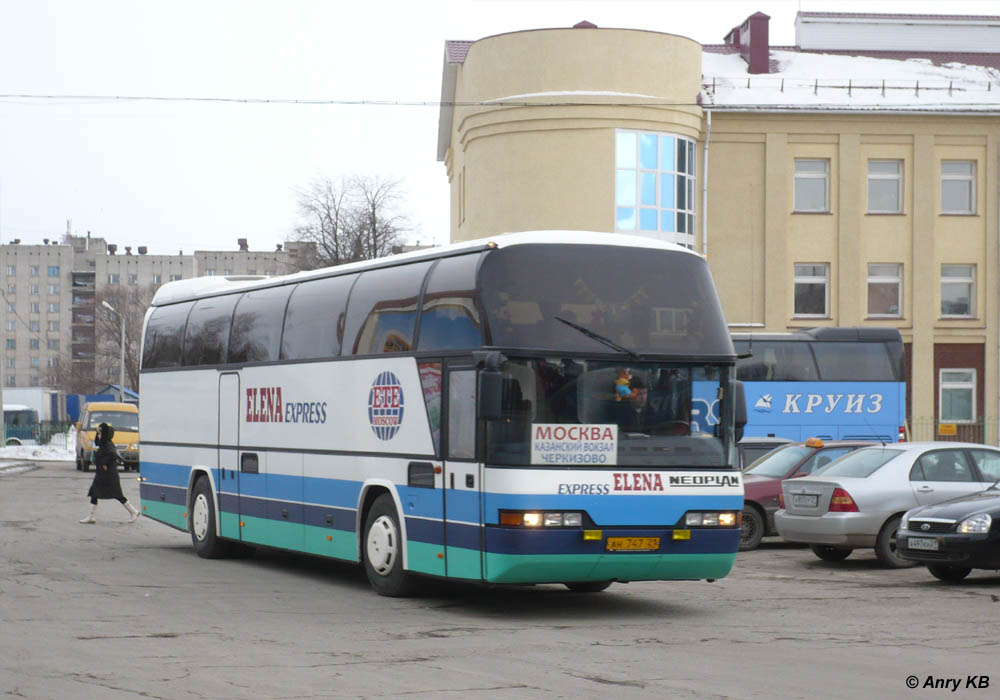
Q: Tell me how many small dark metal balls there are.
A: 0